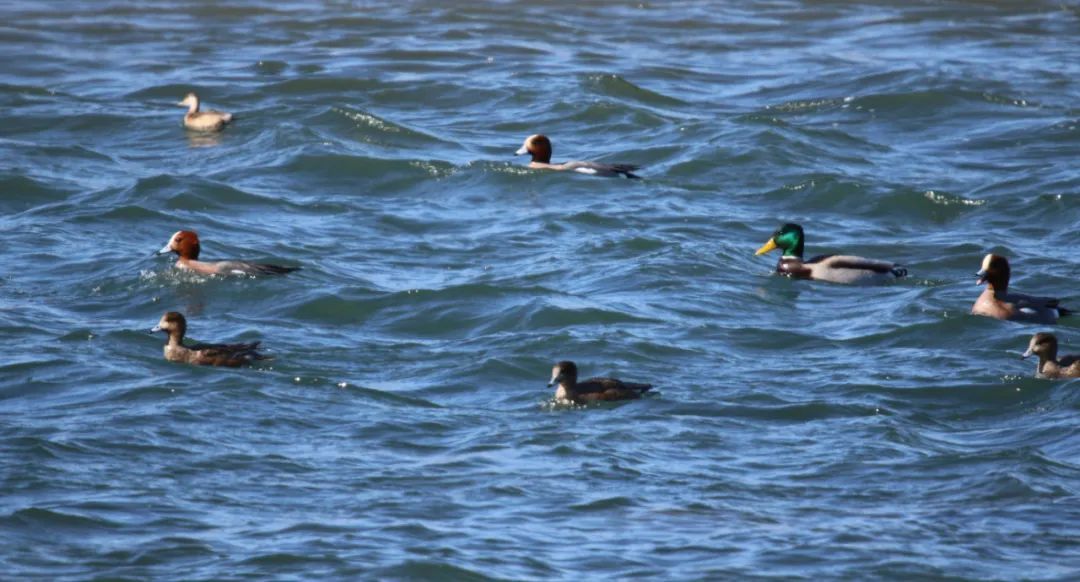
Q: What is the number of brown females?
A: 3